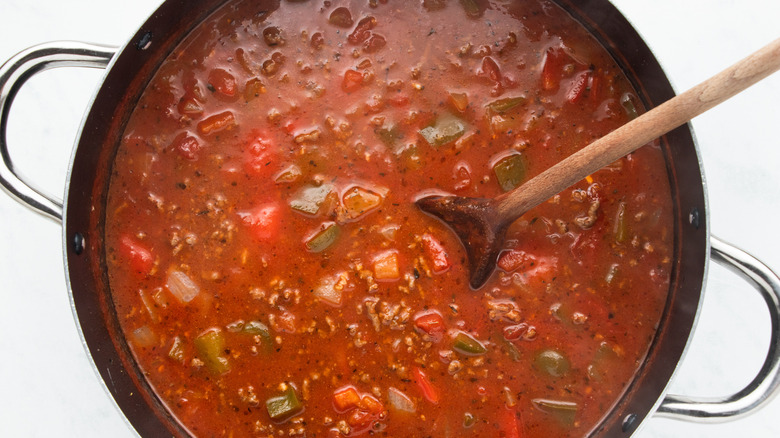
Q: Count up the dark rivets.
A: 4